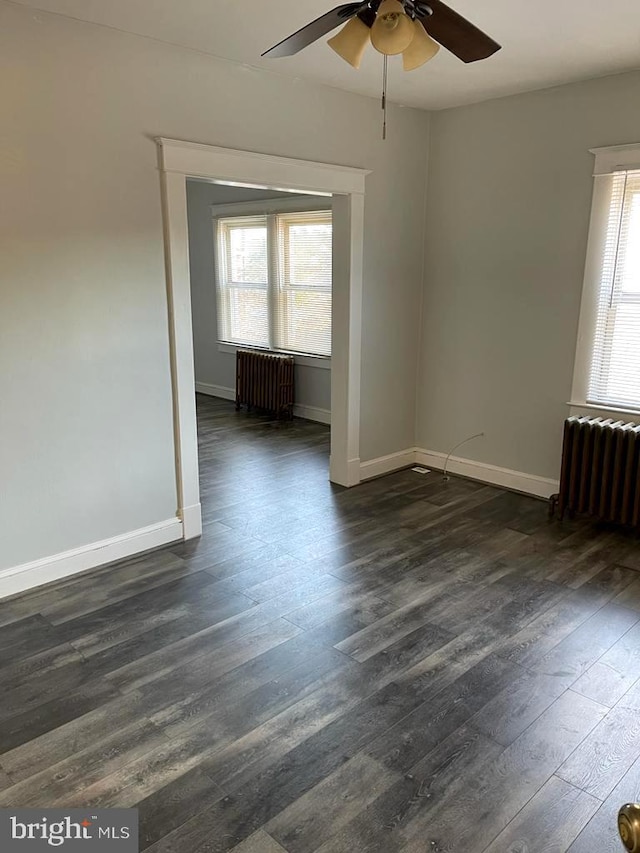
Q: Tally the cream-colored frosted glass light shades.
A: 3